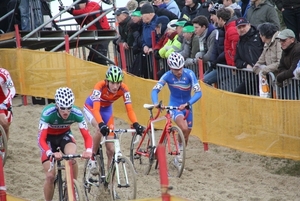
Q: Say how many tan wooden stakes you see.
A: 1